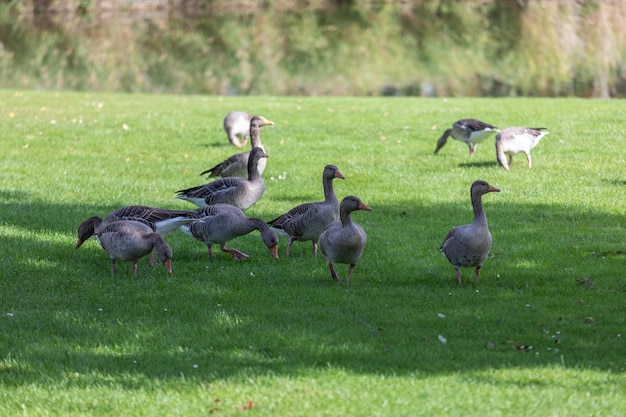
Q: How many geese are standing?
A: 11